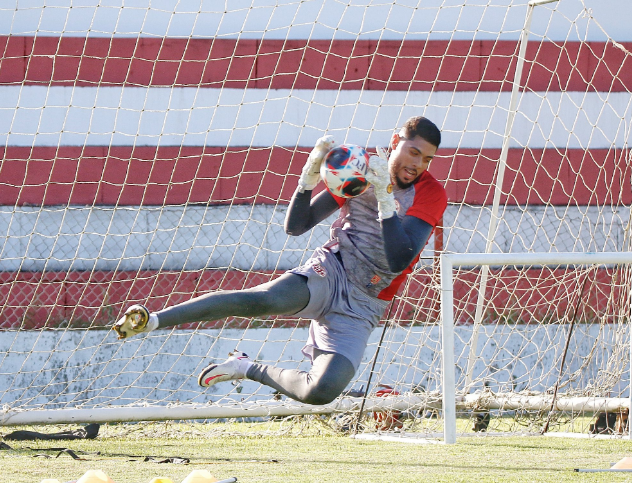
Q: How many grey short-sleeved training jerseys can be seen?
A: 1